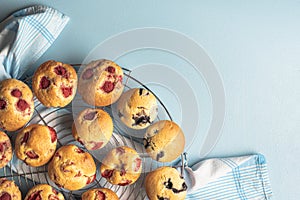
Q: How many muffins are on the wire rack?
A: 14